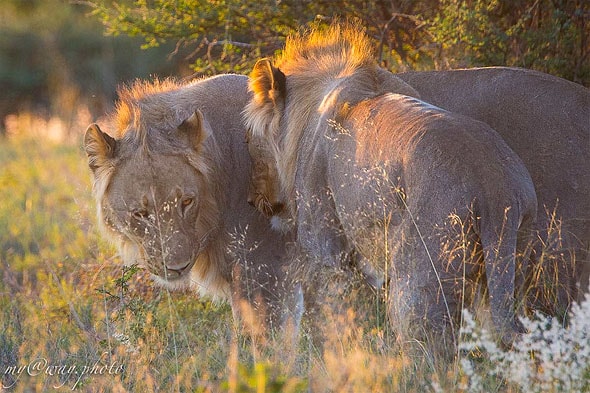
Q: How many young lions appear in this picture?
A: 2